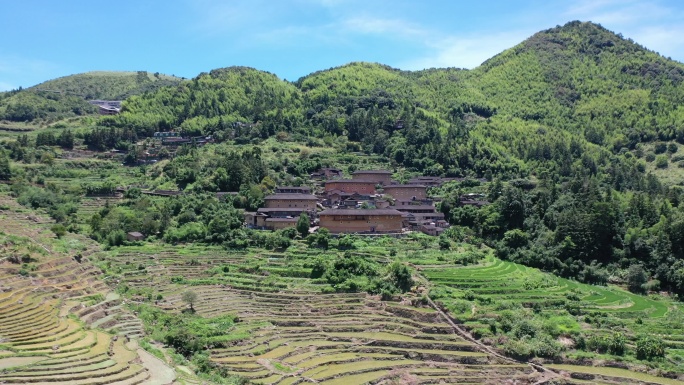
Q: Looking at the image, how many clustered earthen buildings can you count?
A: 5